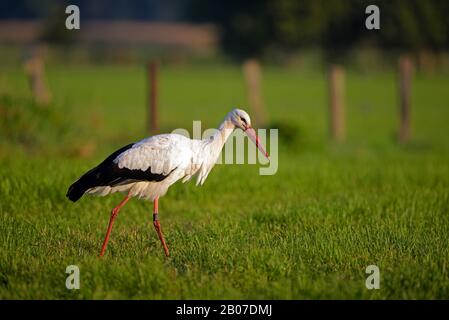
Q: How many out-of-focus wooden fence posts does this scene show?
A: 5